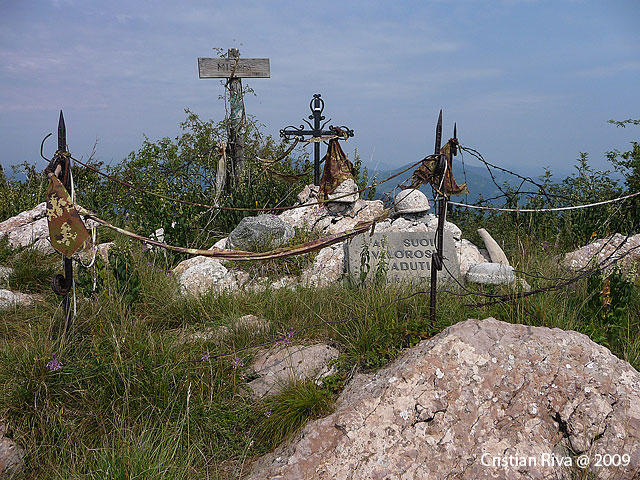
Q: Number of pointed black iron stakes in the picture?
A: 3